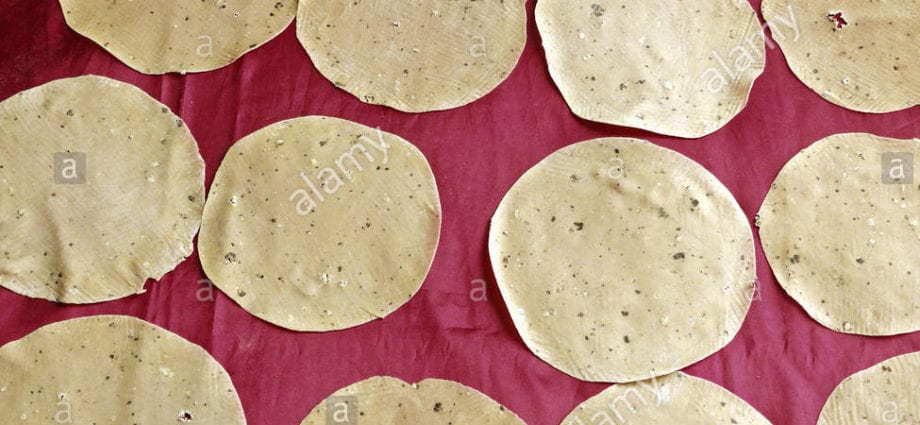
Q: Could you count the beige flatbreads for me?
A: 12